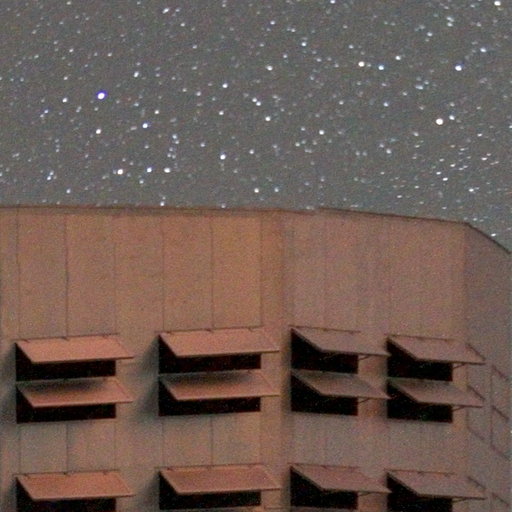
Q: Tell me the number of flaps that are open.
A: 12